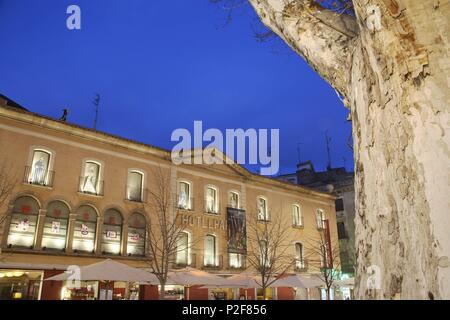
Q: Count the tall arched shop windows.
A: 5